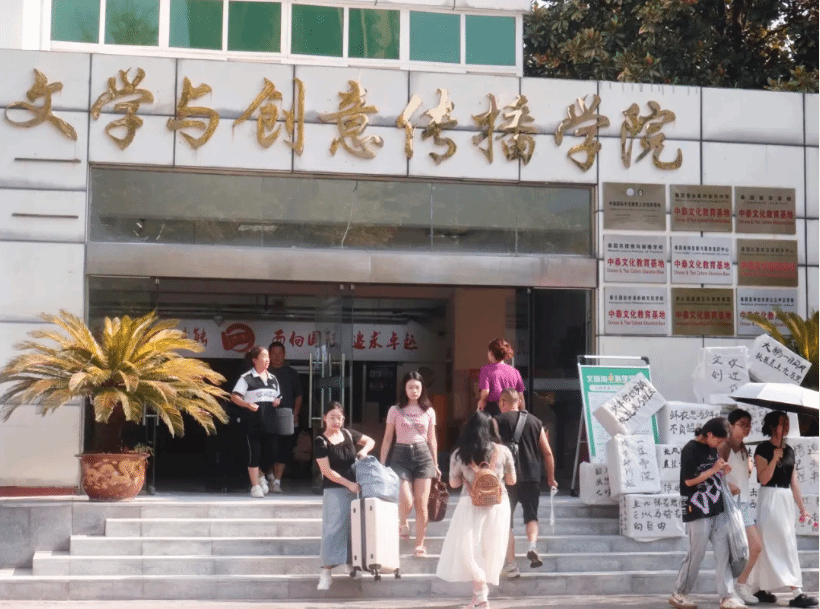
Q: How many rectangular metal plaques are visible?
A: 9